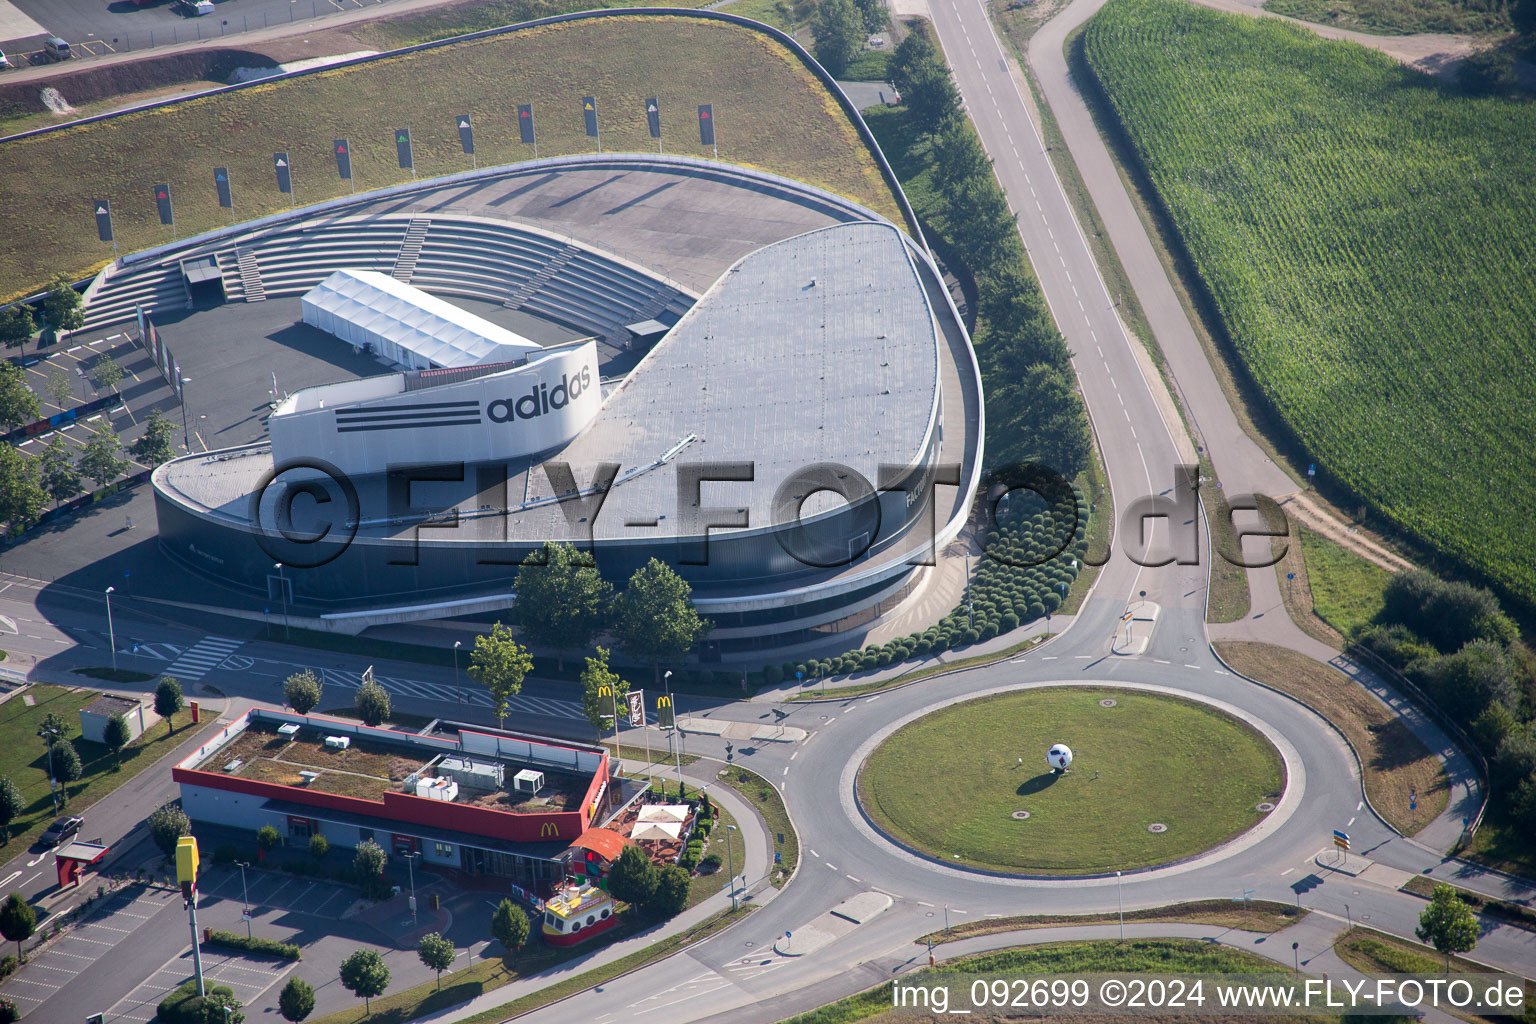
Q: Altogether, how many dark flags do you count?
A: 11